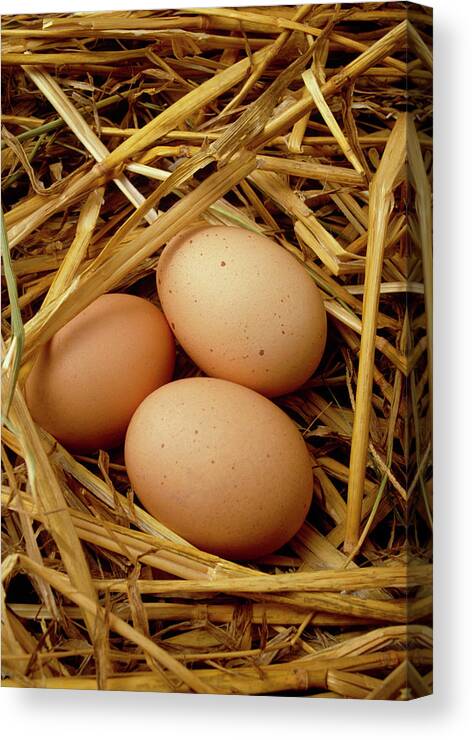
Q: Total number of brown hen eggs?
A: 3